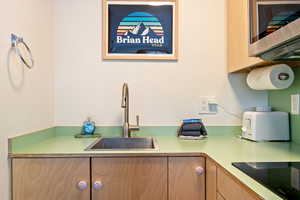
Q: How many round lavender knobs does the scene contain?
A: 3